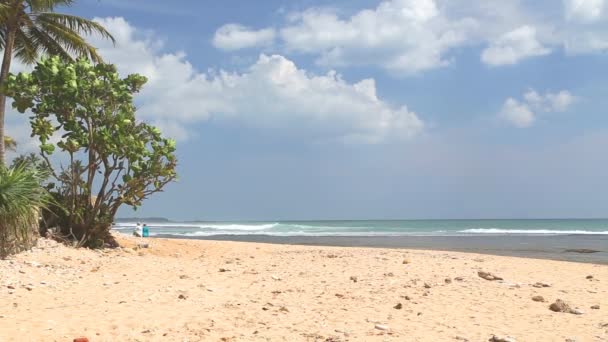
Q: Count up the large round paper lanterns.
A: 0